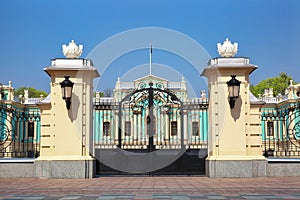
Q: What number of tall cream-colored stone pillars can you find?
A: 2